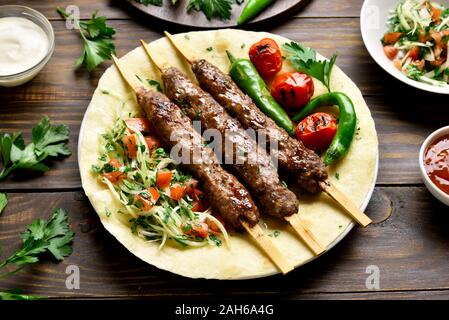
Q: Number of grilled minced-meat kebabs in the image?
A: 3